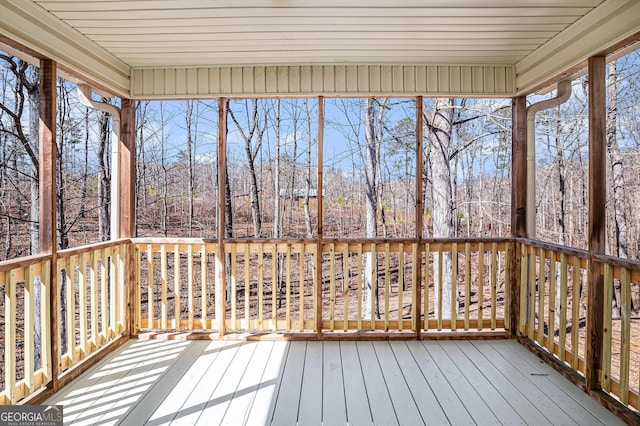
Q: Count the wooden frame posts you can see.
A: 7